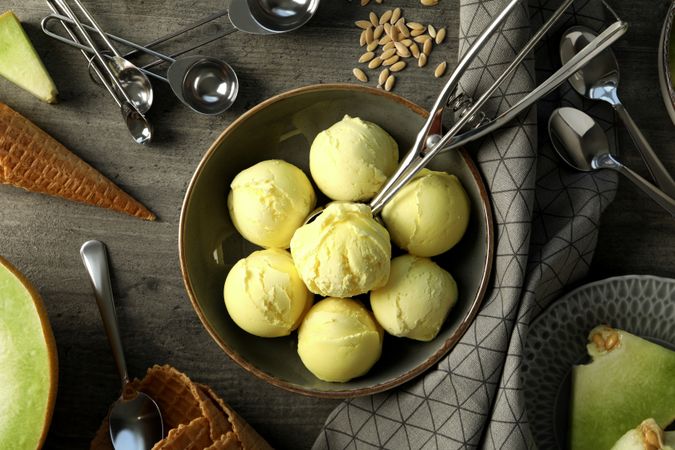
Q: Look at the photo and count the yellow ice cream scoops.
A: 7